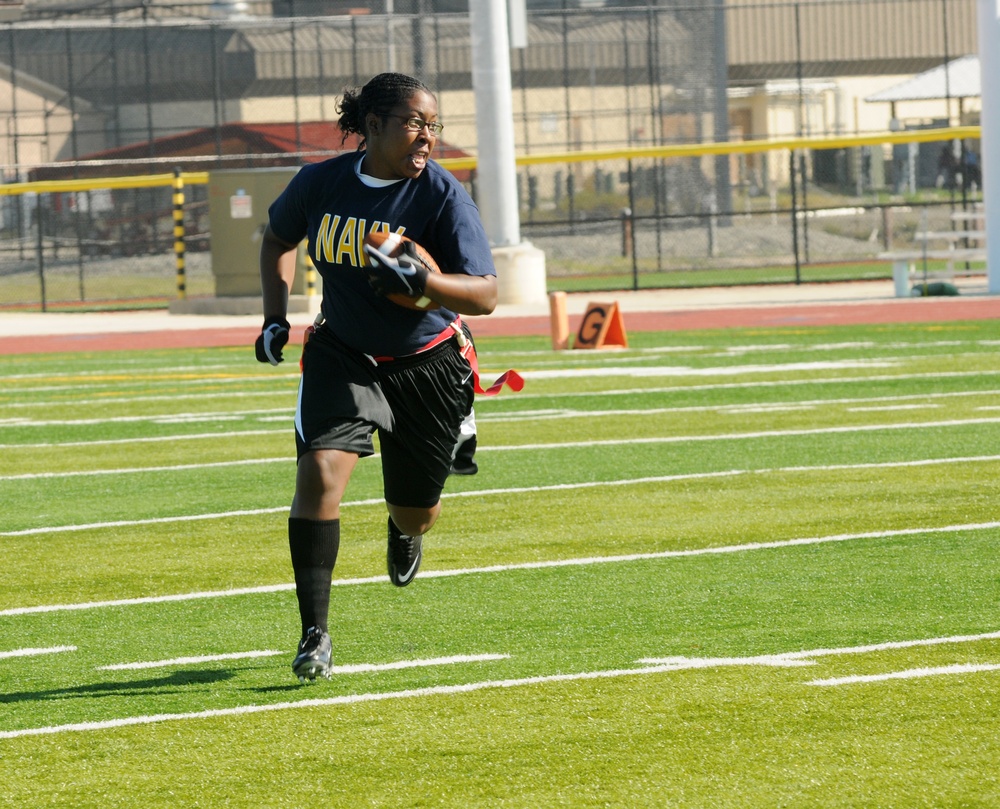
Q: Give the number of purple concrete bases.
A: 0